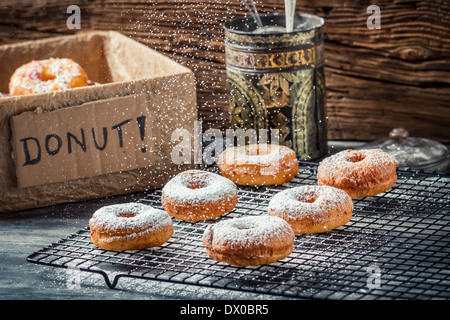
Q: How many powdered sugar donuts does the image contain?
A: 6